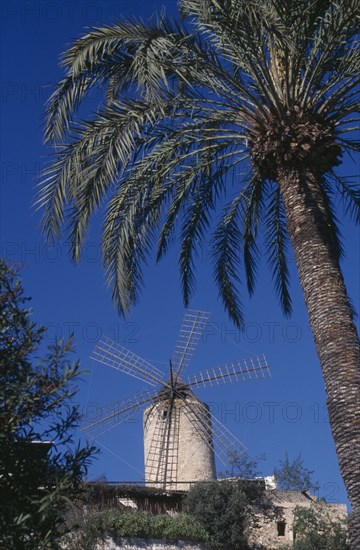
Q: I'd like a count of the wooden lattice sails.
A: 6